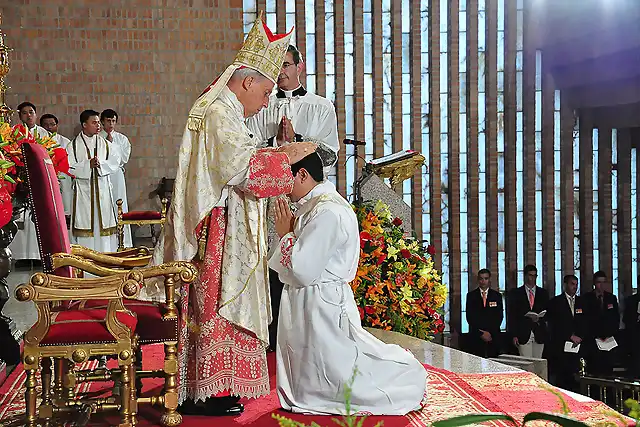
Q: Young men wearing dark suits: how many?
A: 4